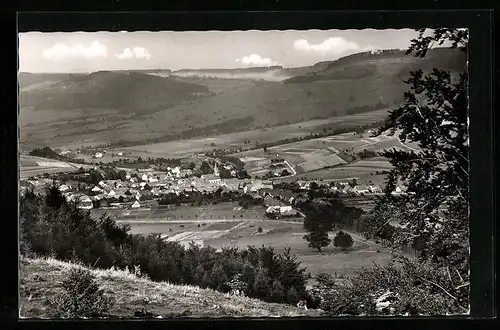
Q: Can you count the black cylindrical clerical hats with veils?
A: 0